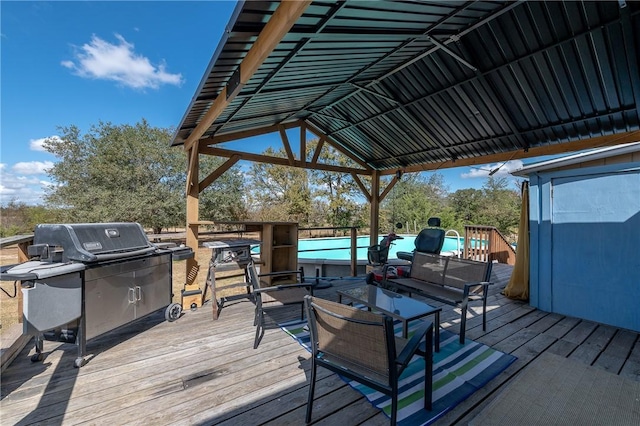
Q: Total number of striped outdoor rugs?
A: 1